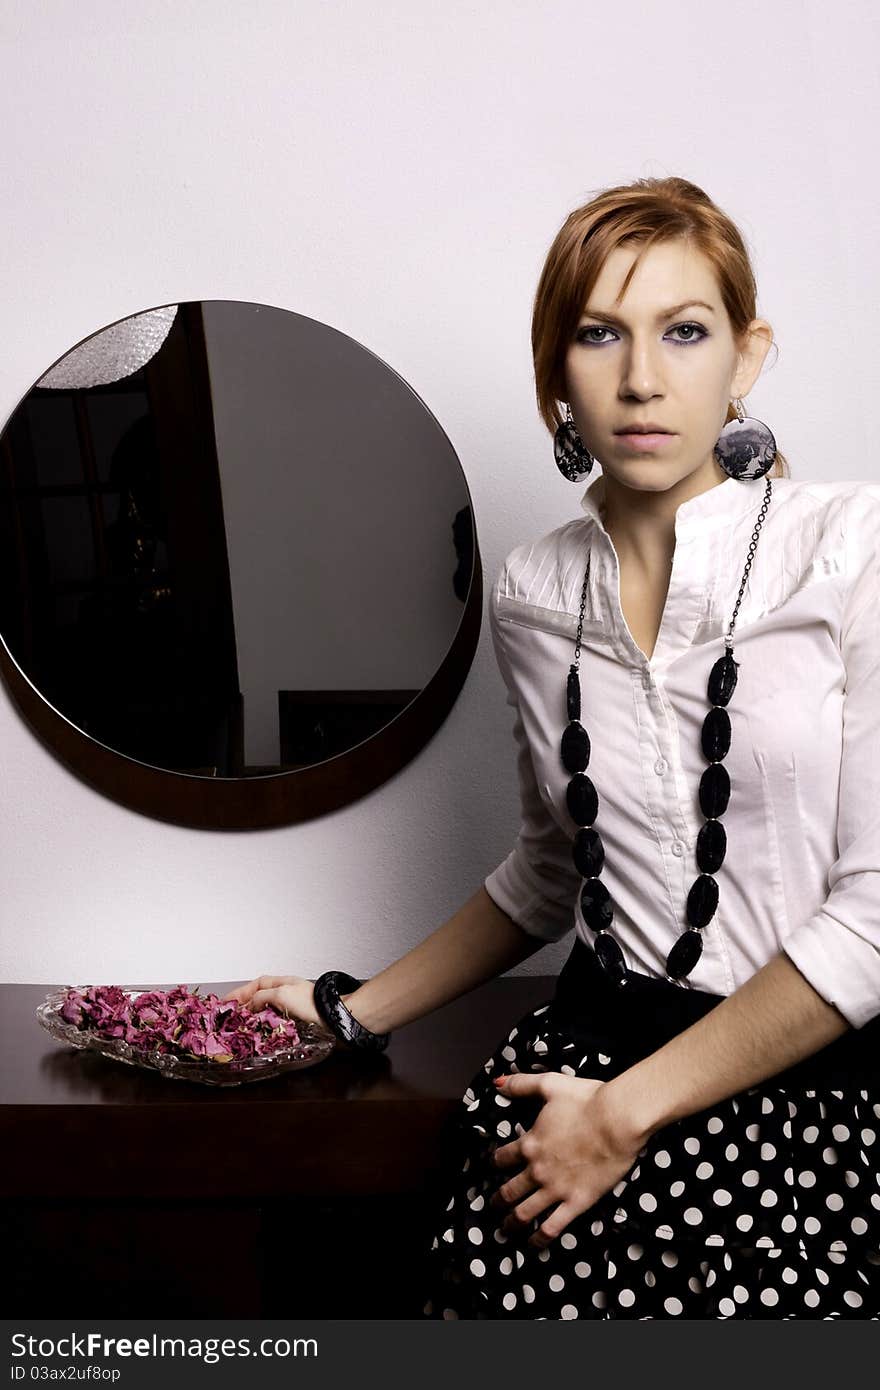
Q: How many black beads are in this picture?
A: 12